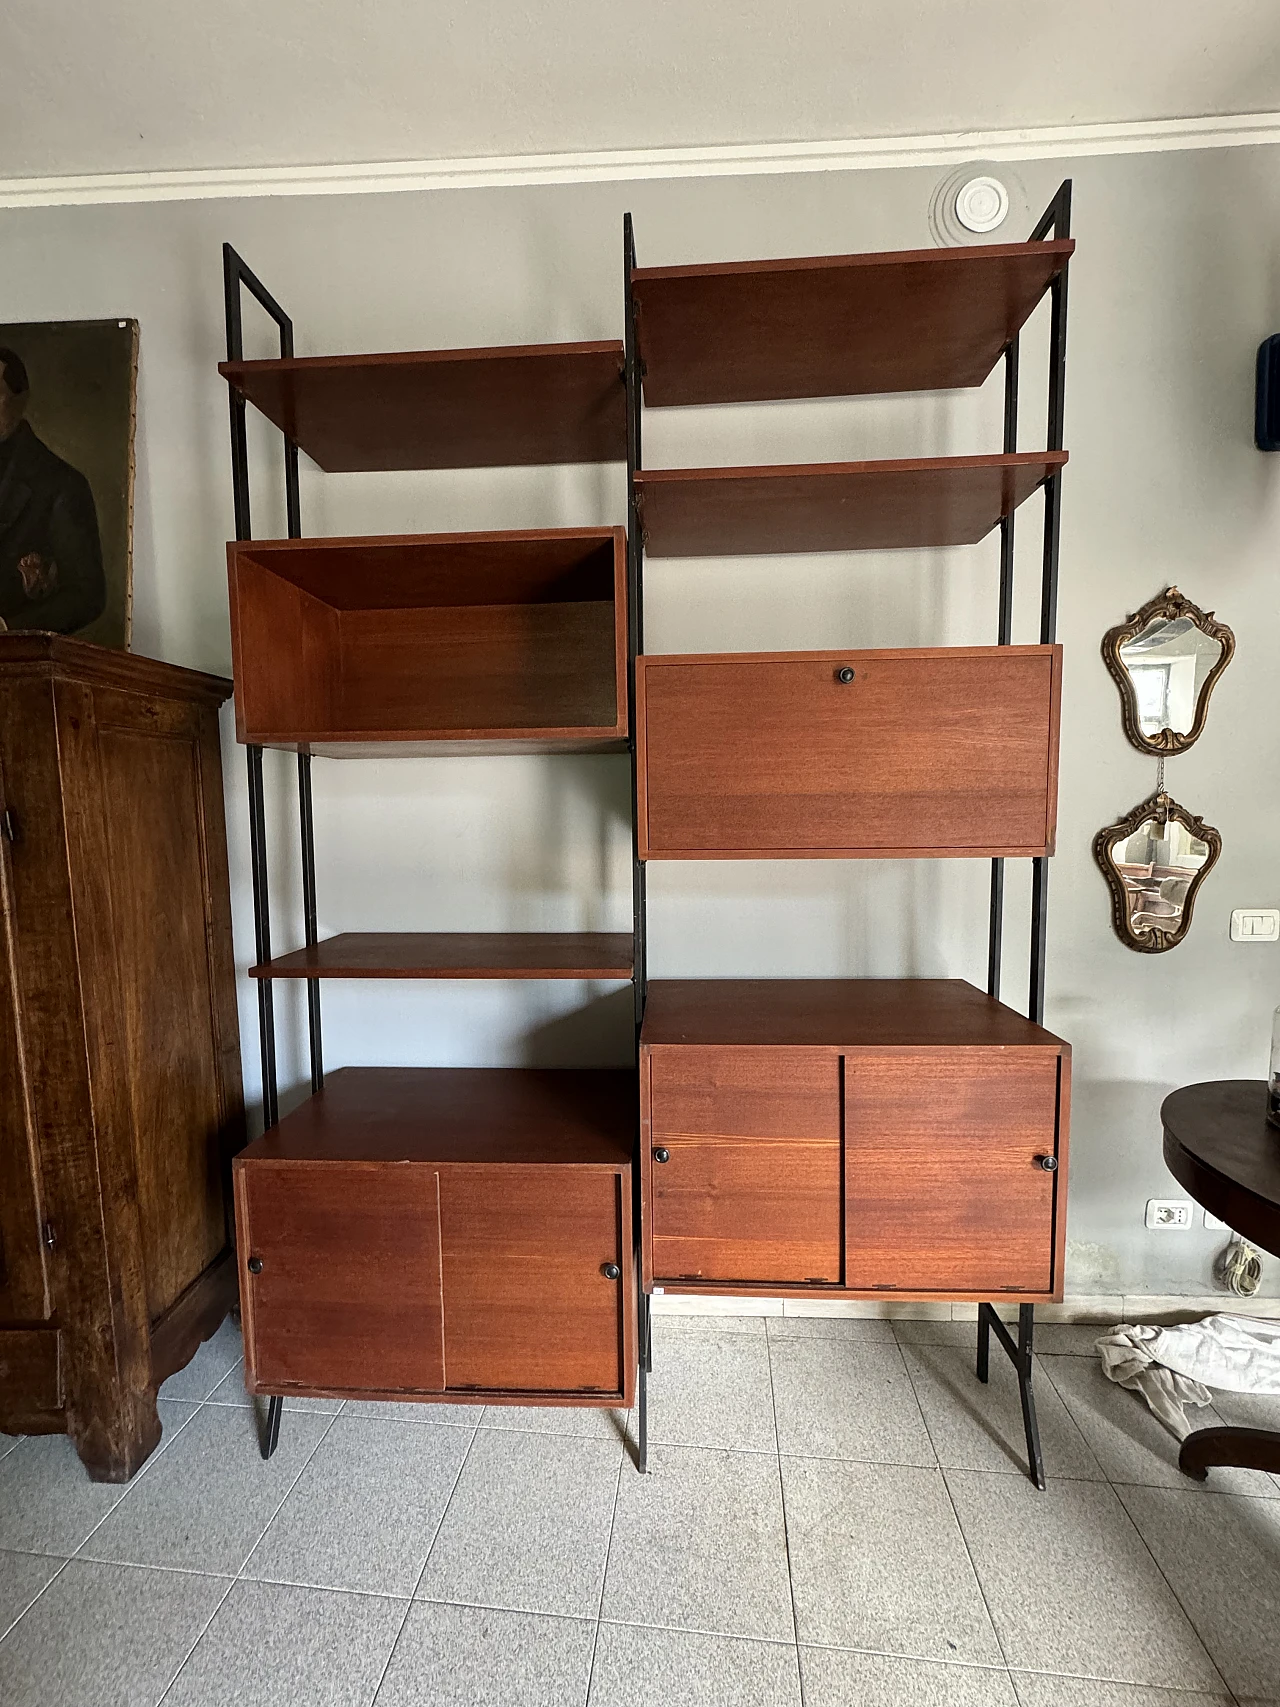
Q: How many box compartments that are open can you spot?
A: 1